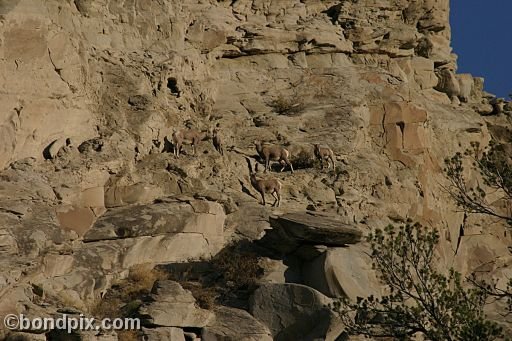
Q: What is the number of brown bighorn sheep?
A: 5